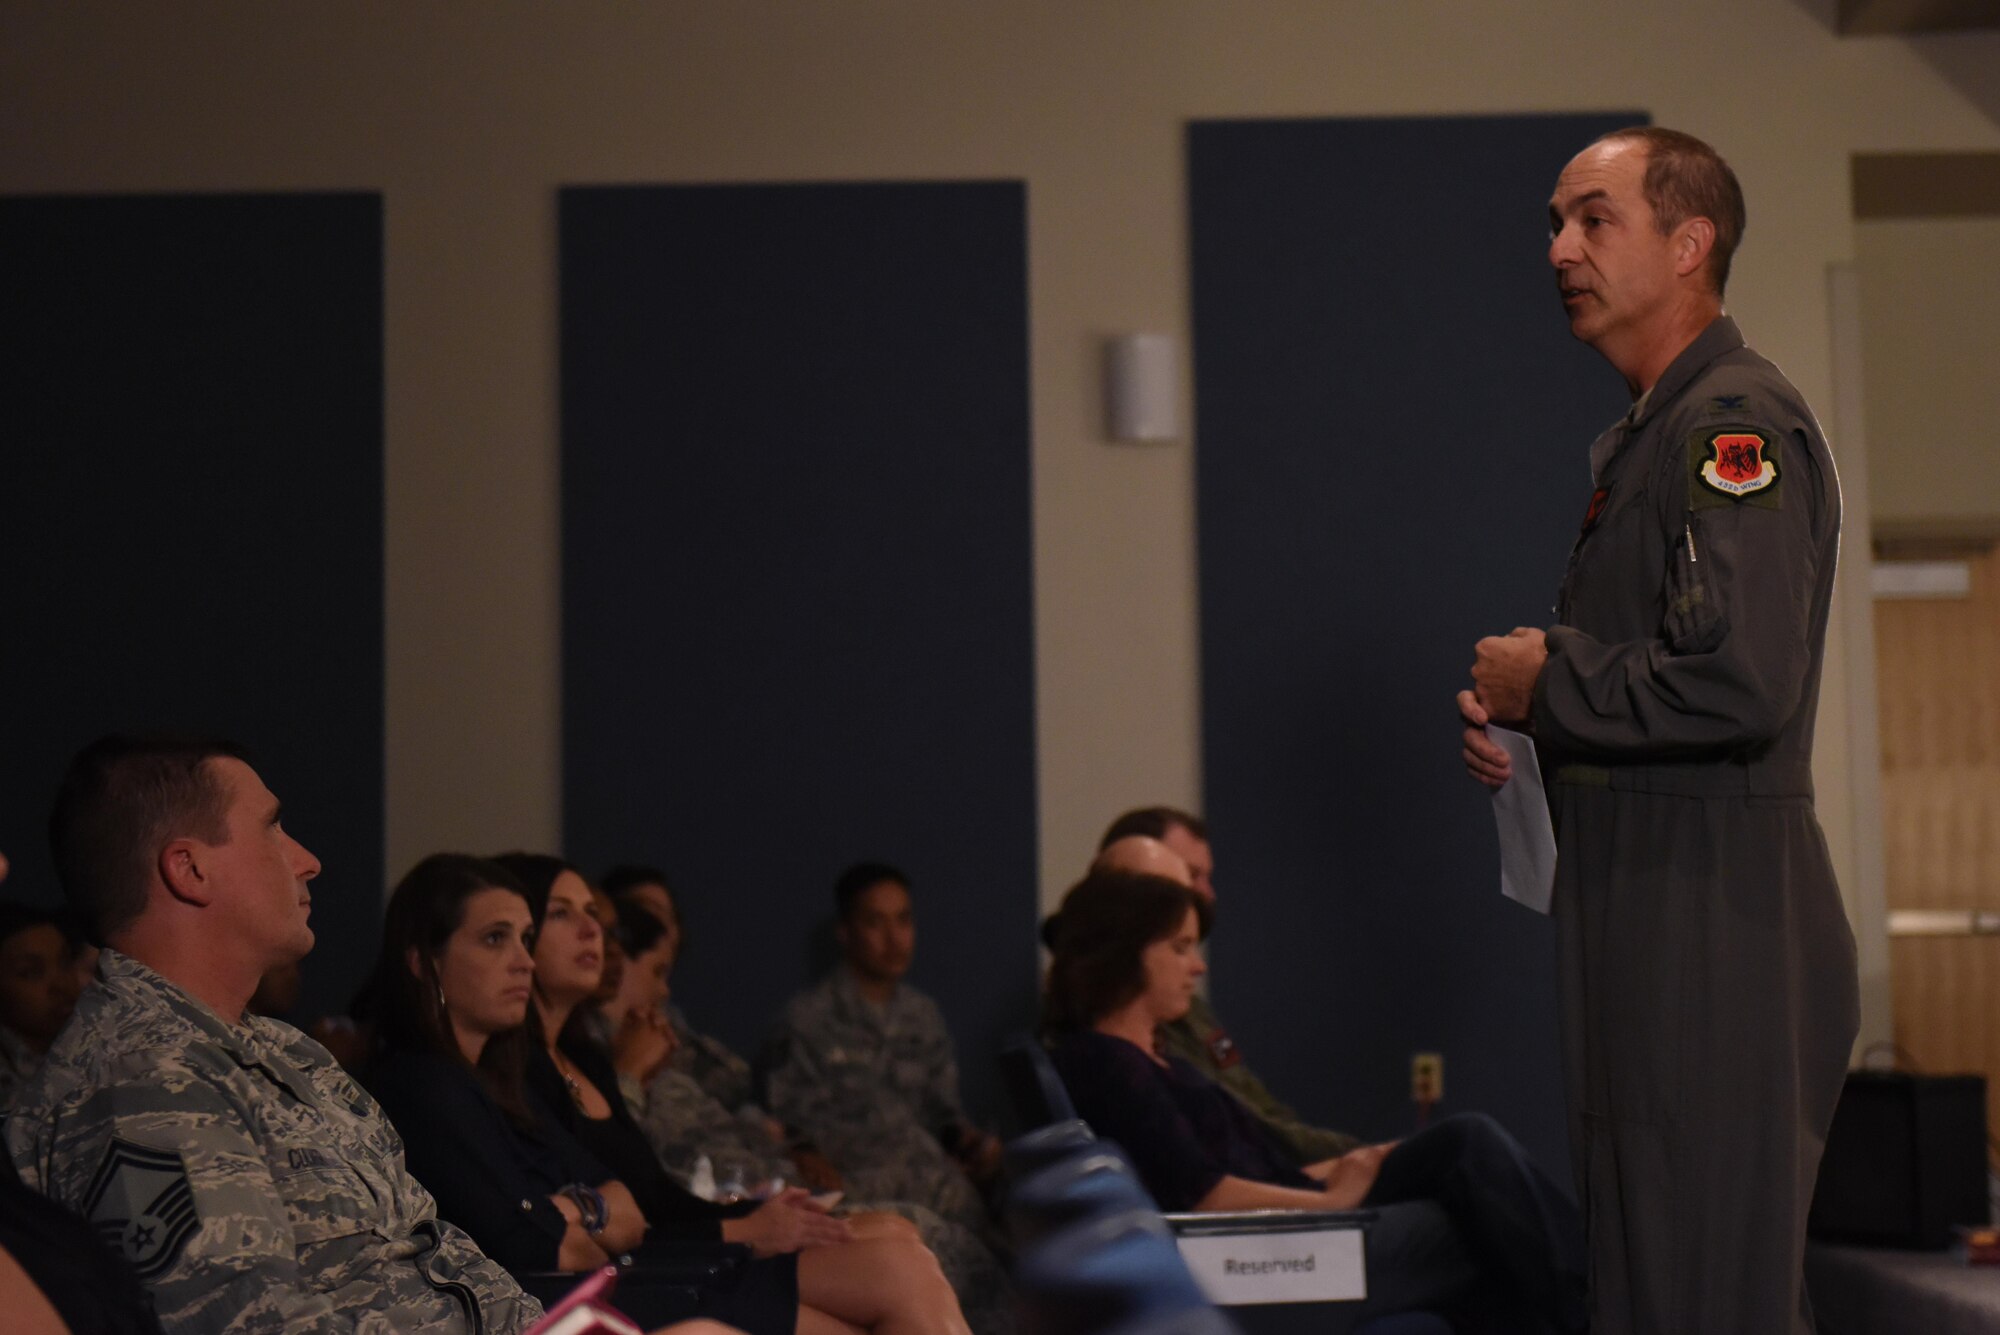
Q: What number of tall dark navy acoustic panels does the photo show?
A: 3